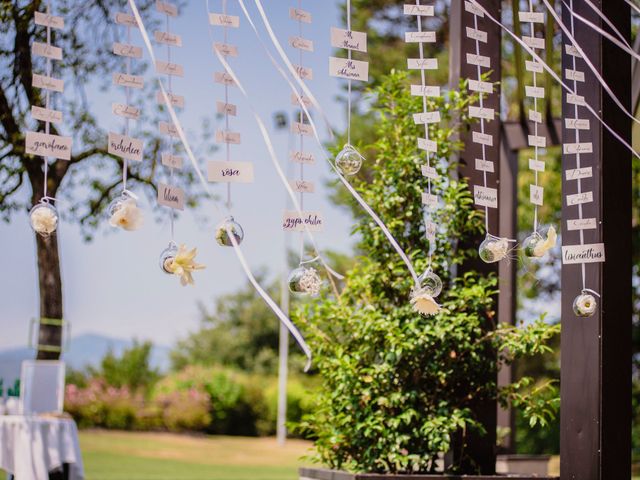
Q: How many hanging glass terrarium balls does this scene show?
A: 10